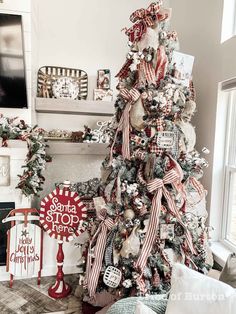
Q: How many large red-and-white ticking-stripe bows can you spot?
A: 3